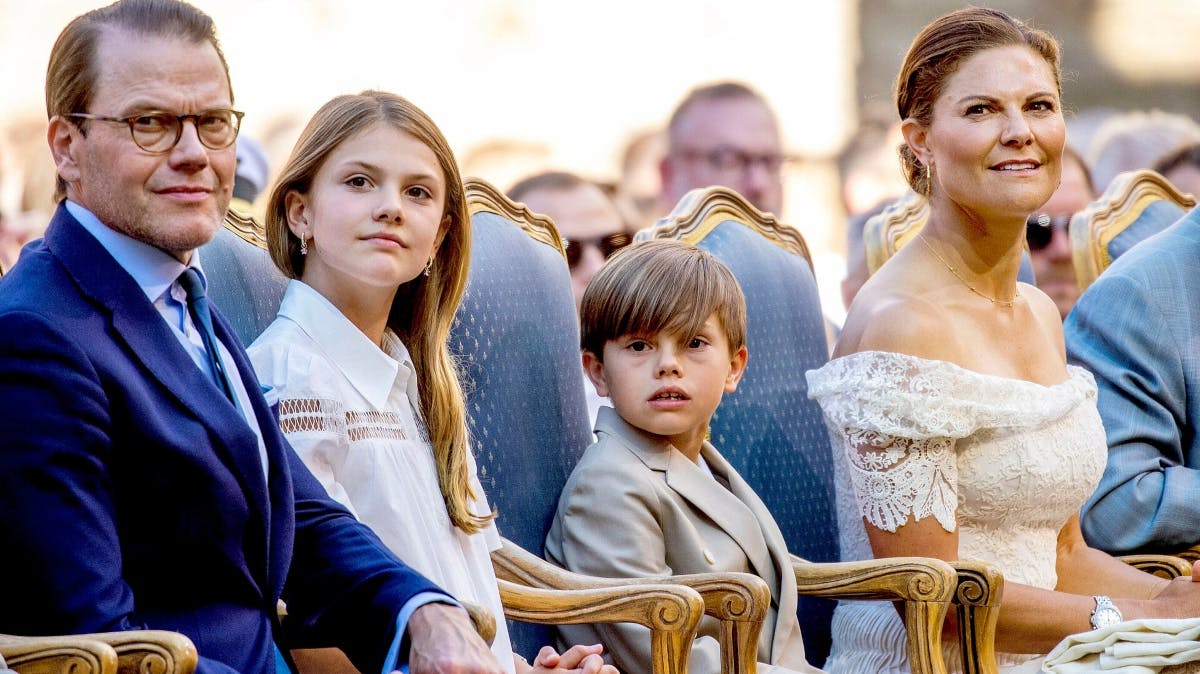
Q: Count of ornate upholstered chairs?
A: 5